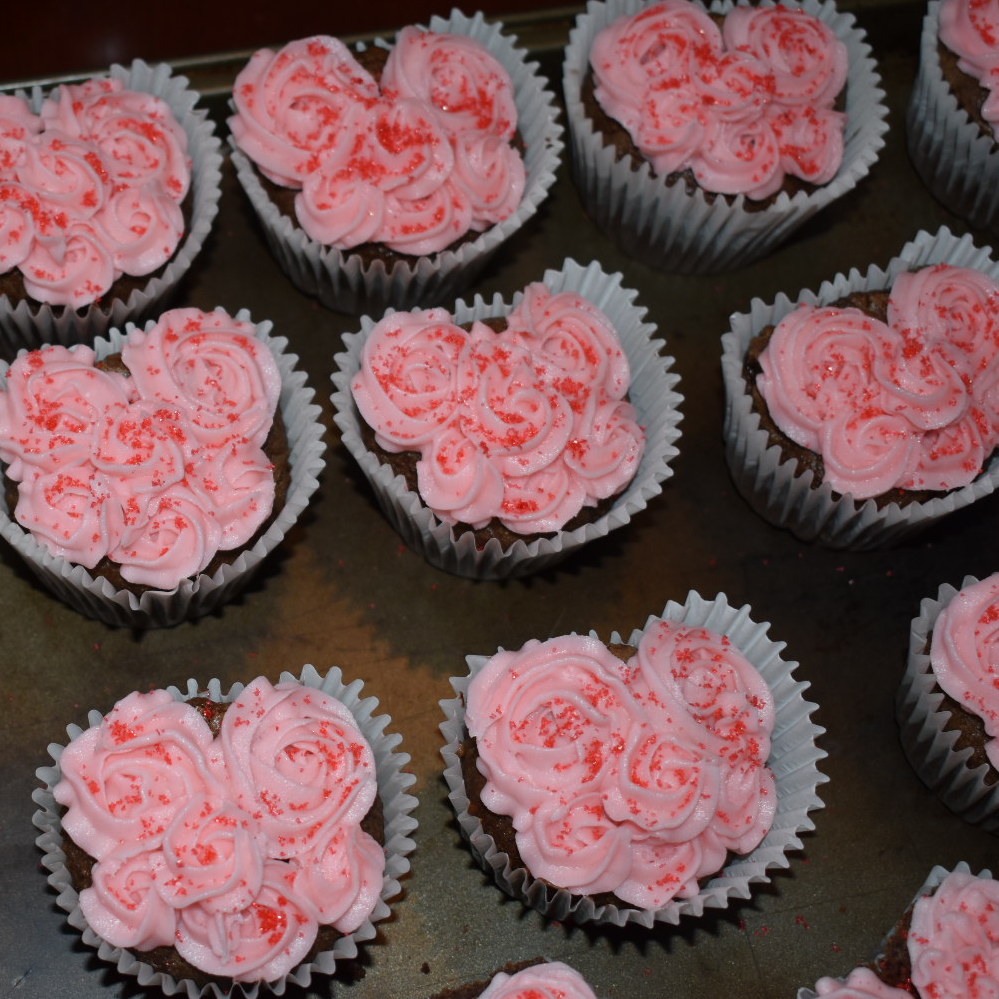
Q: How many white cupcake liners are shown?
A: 11